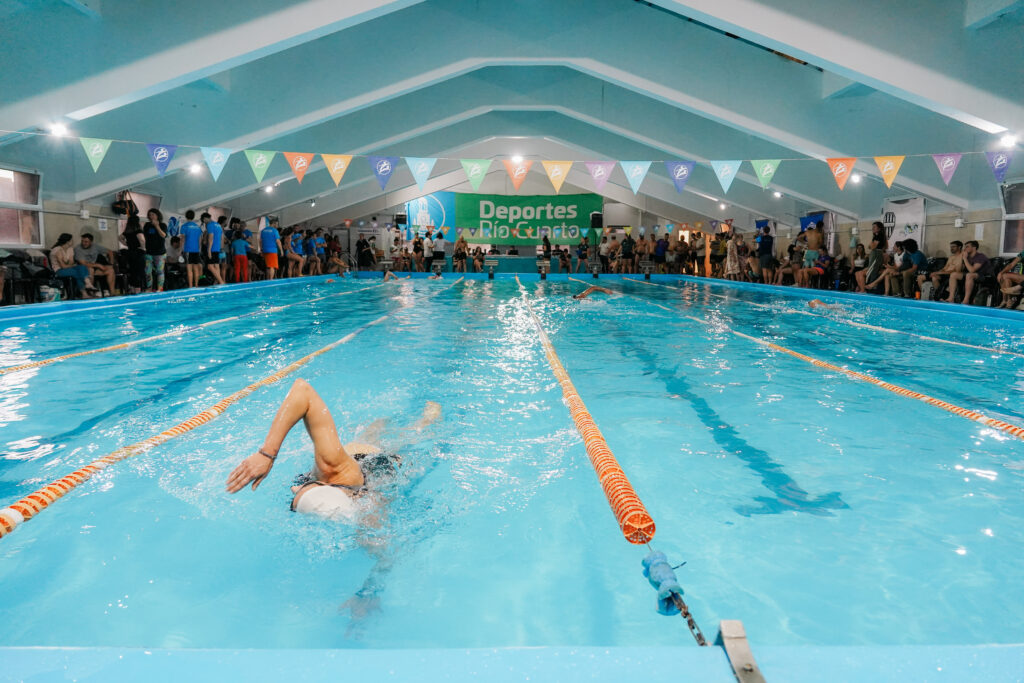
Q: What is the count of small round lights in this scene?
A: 9